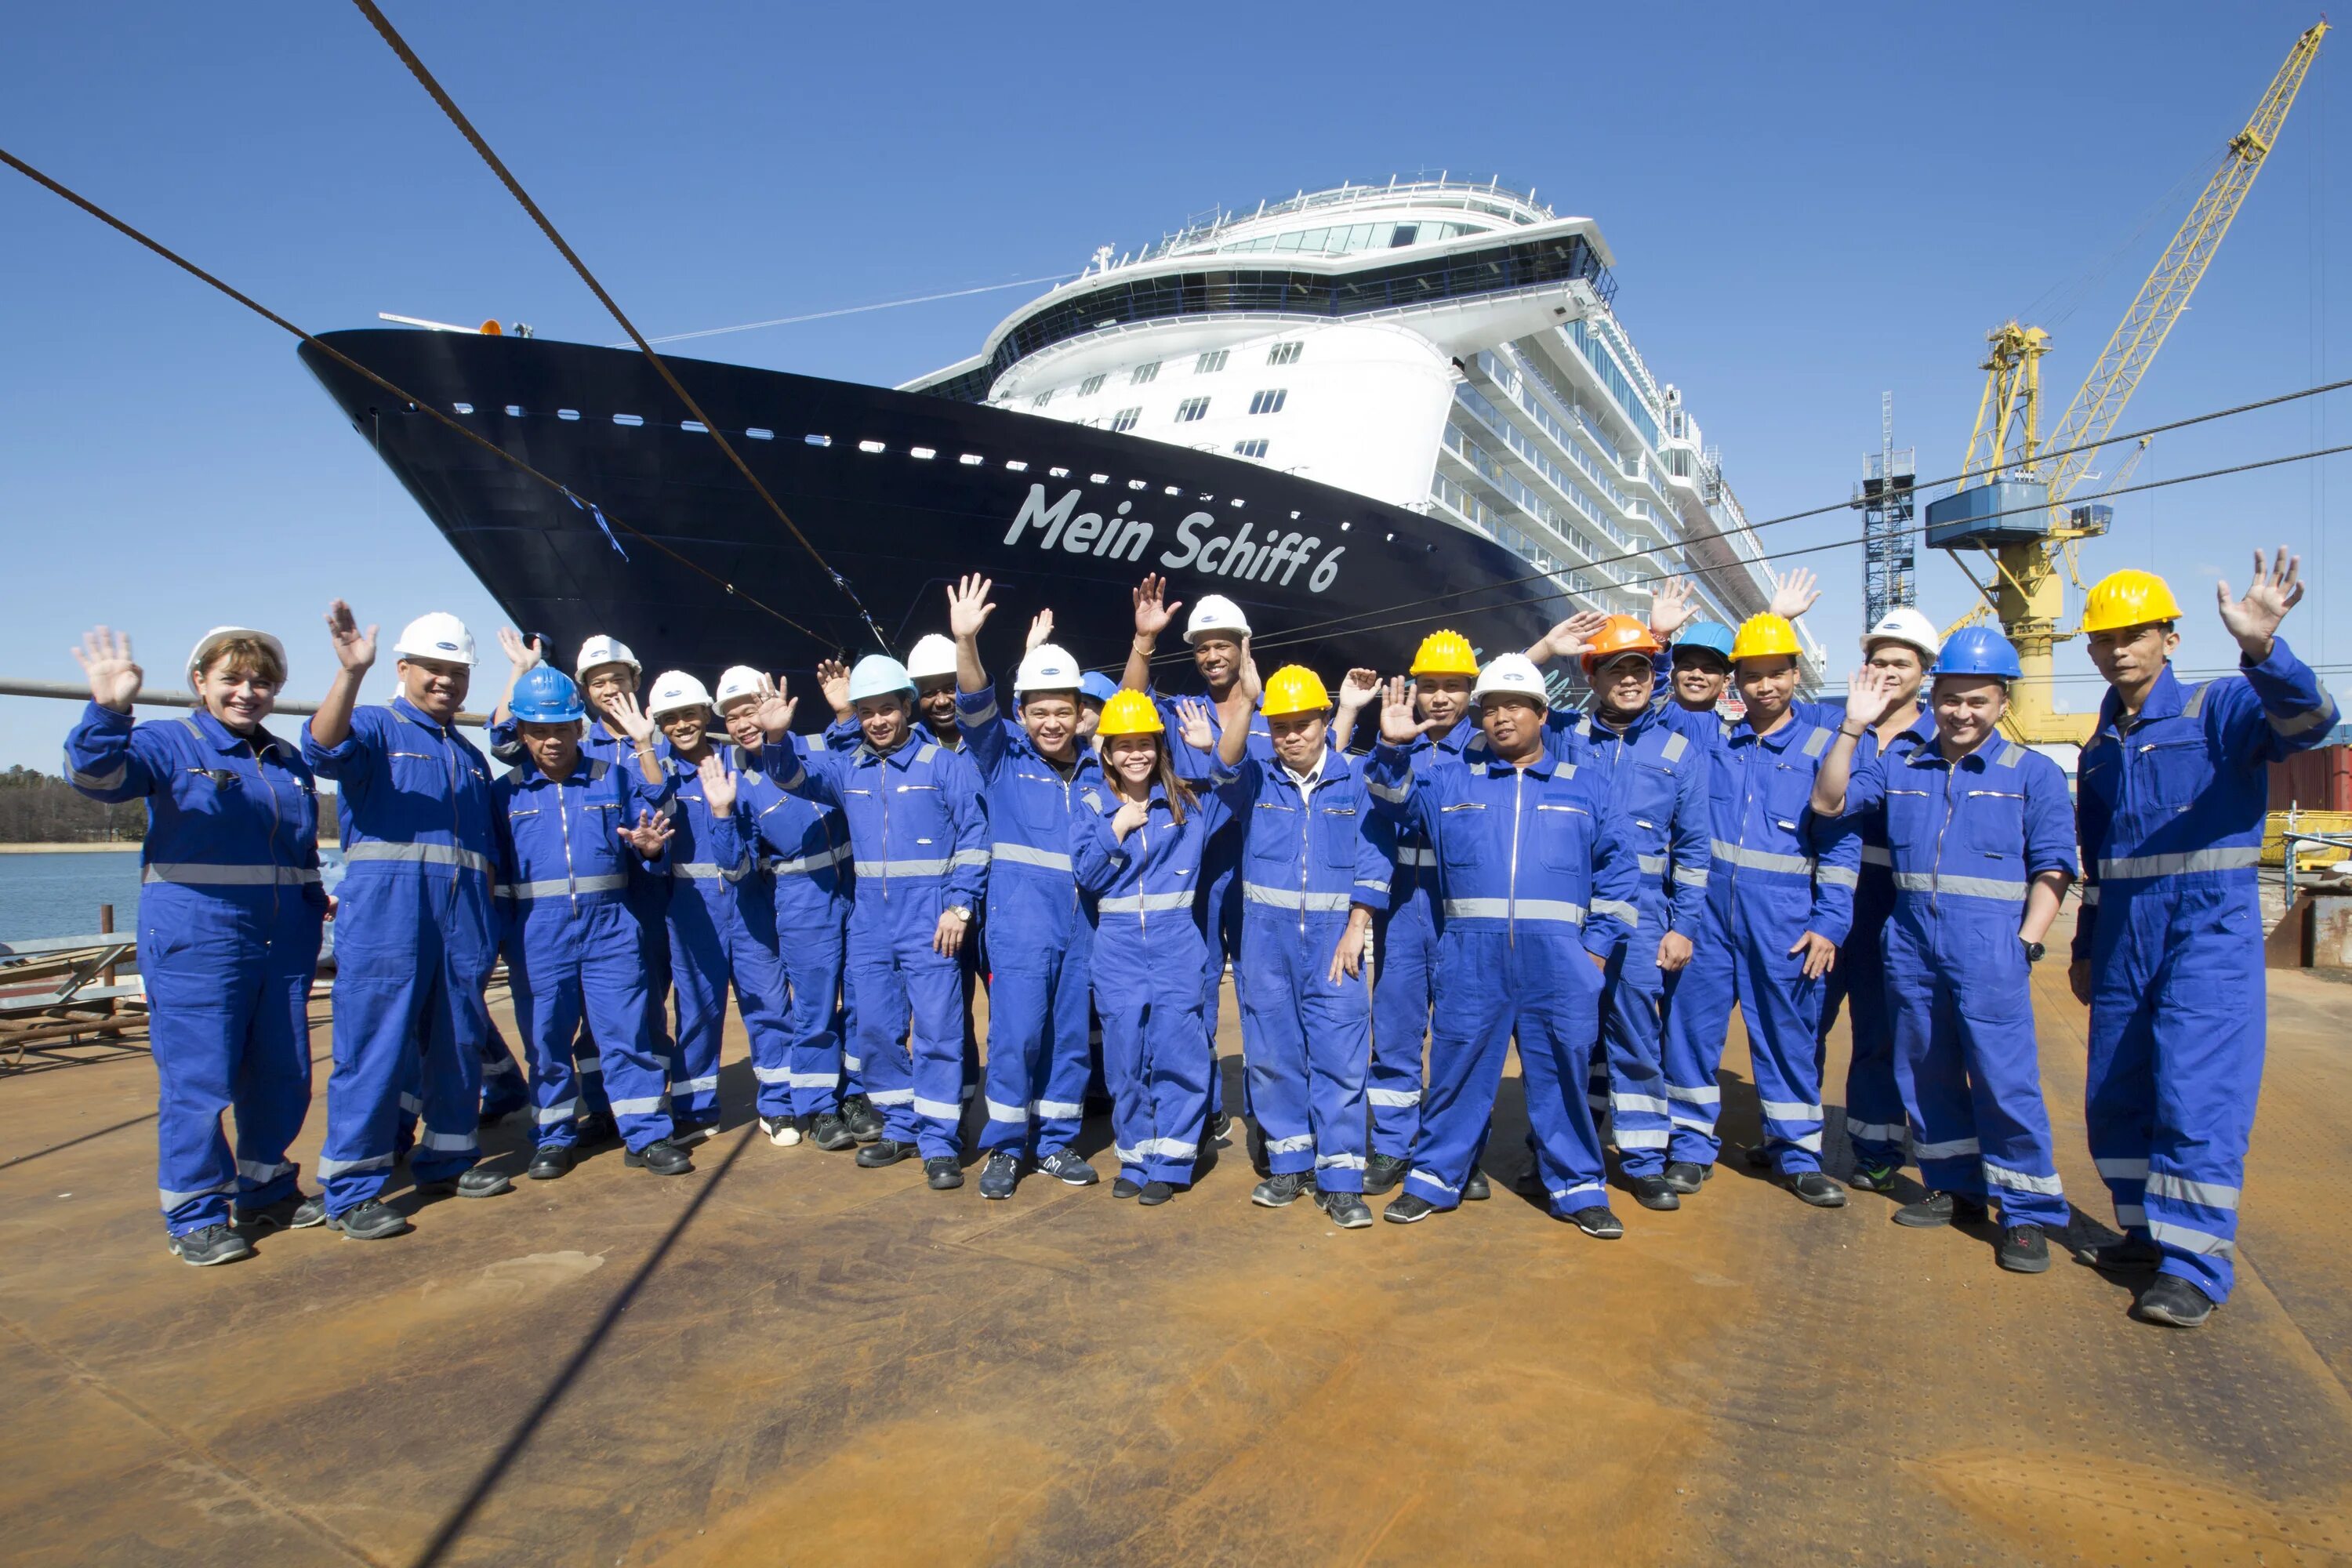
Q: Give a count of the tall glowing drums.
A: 0